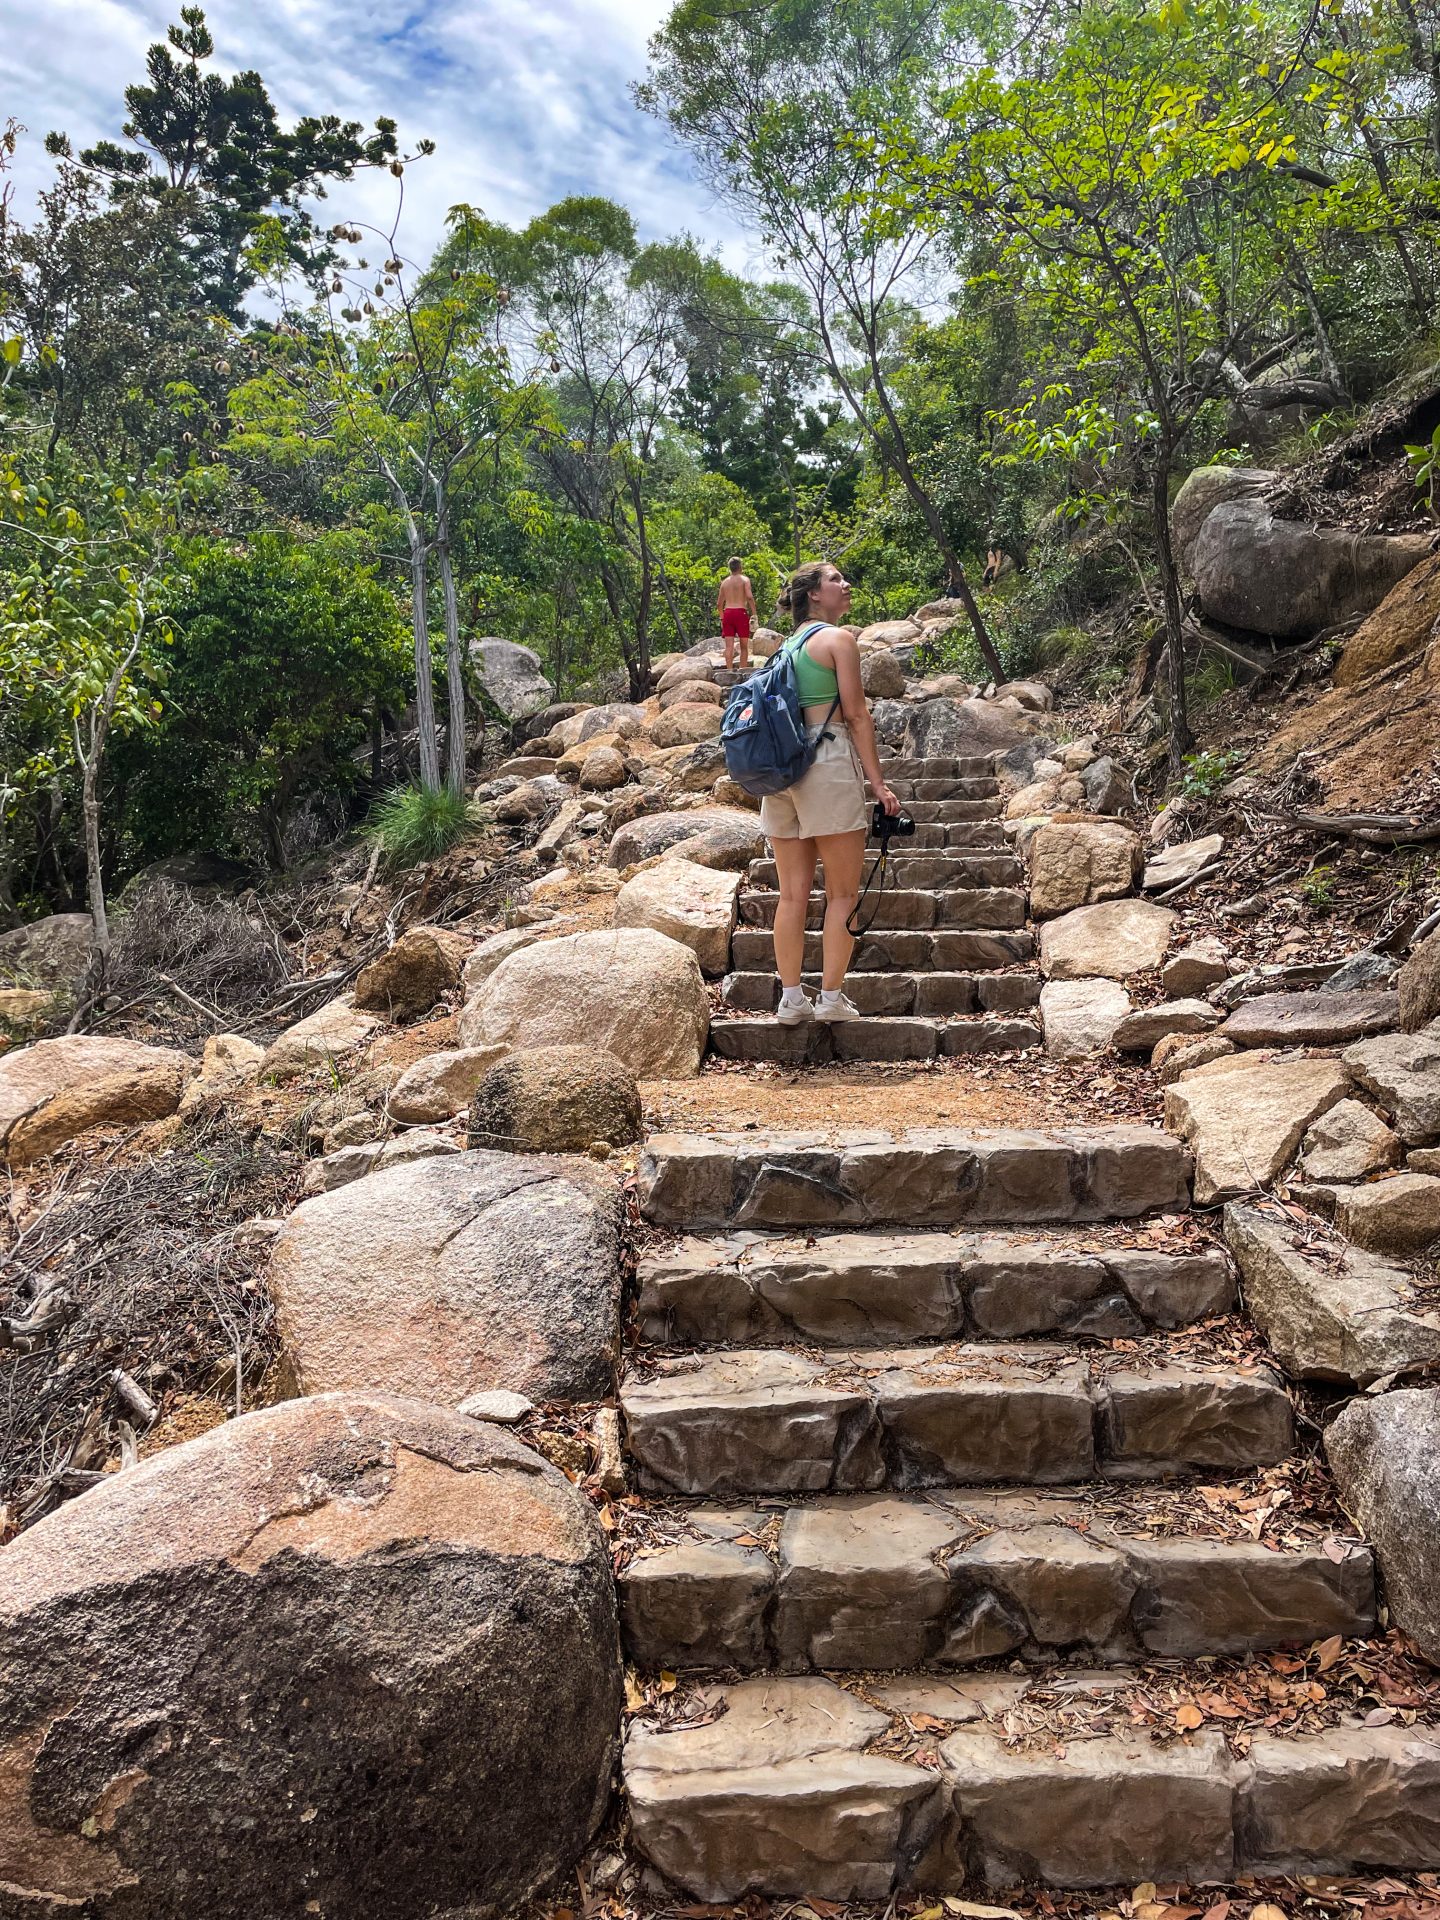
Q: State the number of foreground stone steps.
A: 5